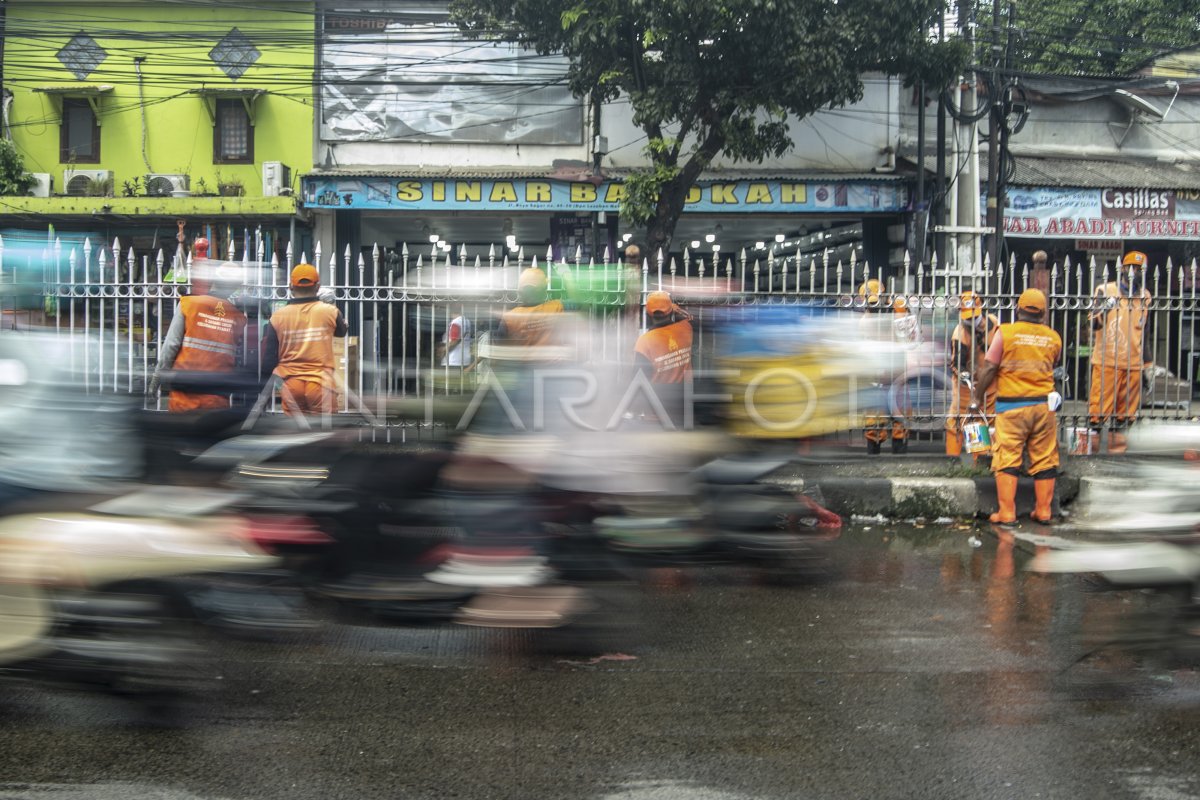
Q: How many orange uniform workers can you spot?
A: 8